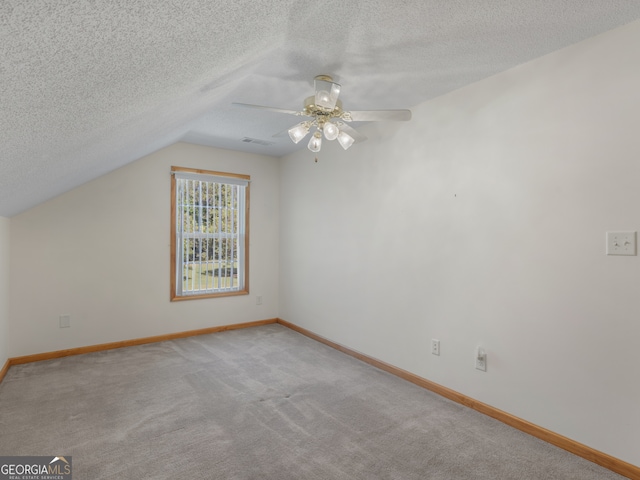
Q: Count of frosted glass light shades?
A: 4